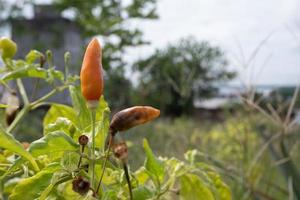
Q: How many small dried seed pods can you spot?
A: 3